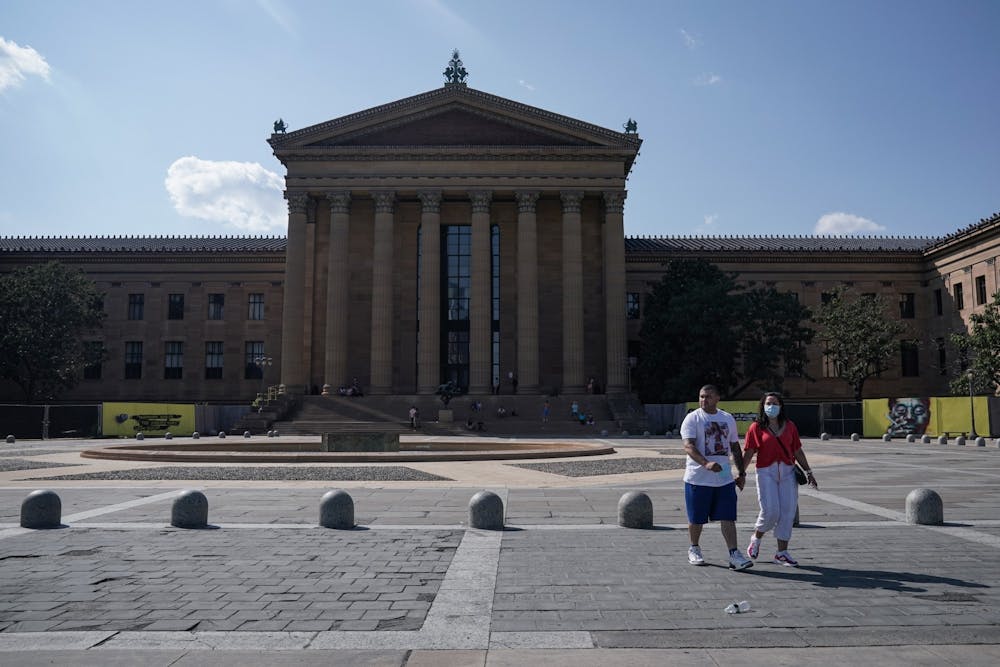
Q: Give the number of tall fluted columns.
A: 8